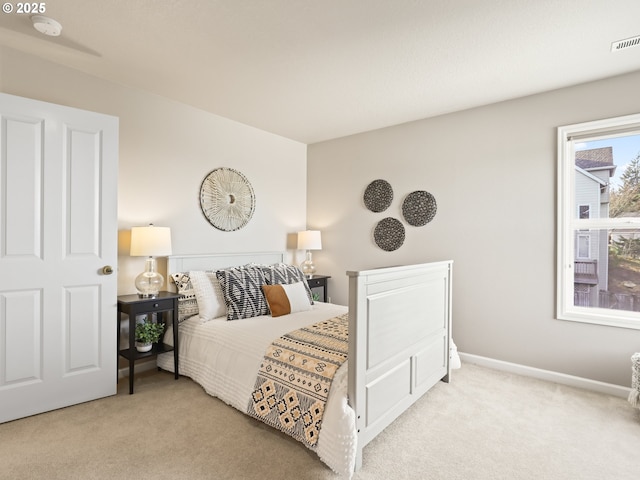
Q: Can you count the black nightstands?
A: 2